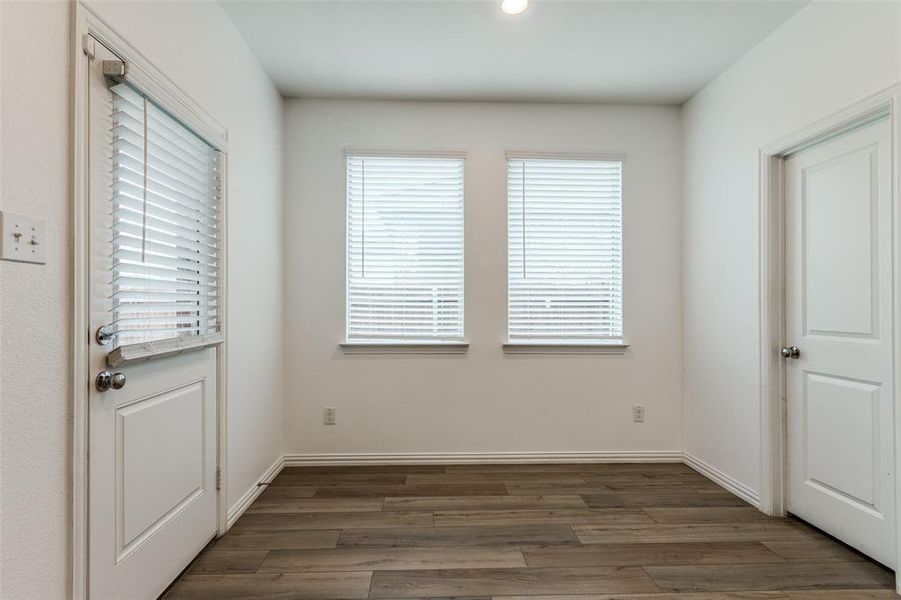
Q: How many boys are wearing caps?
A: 0